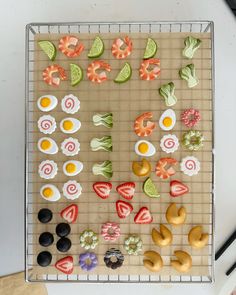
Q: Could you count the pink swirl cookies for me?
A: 7